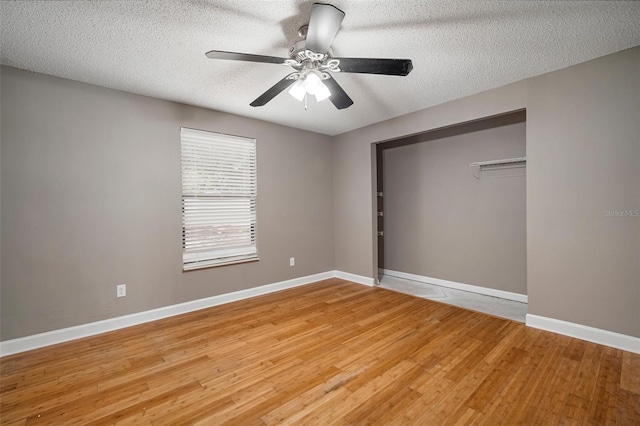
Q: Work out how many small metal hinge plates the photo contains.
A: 3